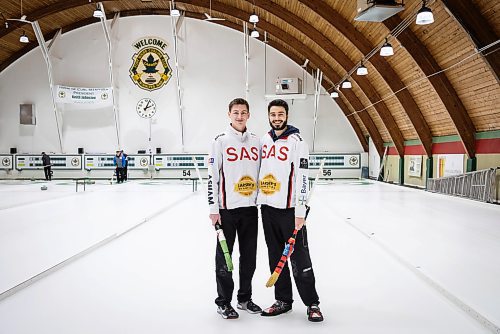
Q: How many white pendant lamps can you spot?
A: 10